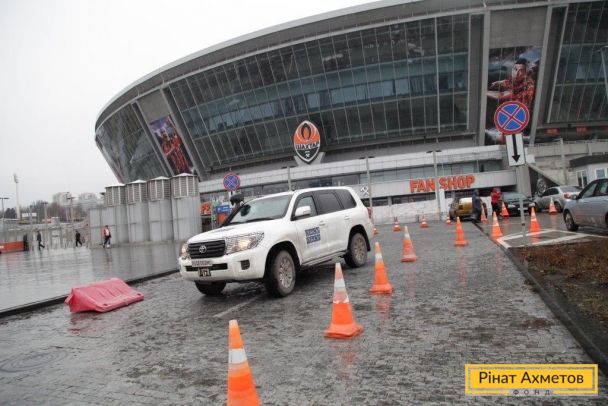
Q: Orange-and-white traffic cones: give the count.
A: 14